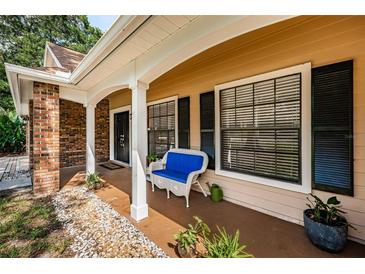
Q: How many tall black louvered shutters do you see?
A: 3